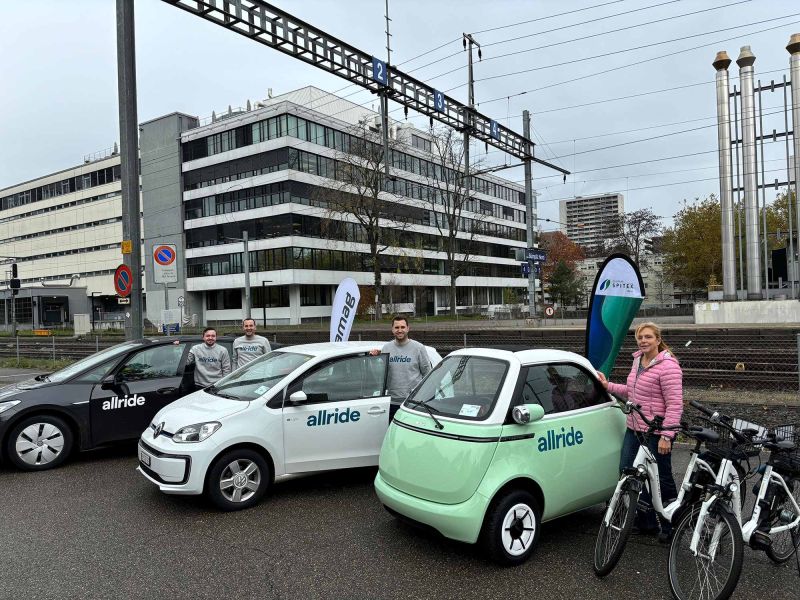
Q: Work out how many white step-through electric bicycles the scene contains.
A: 2